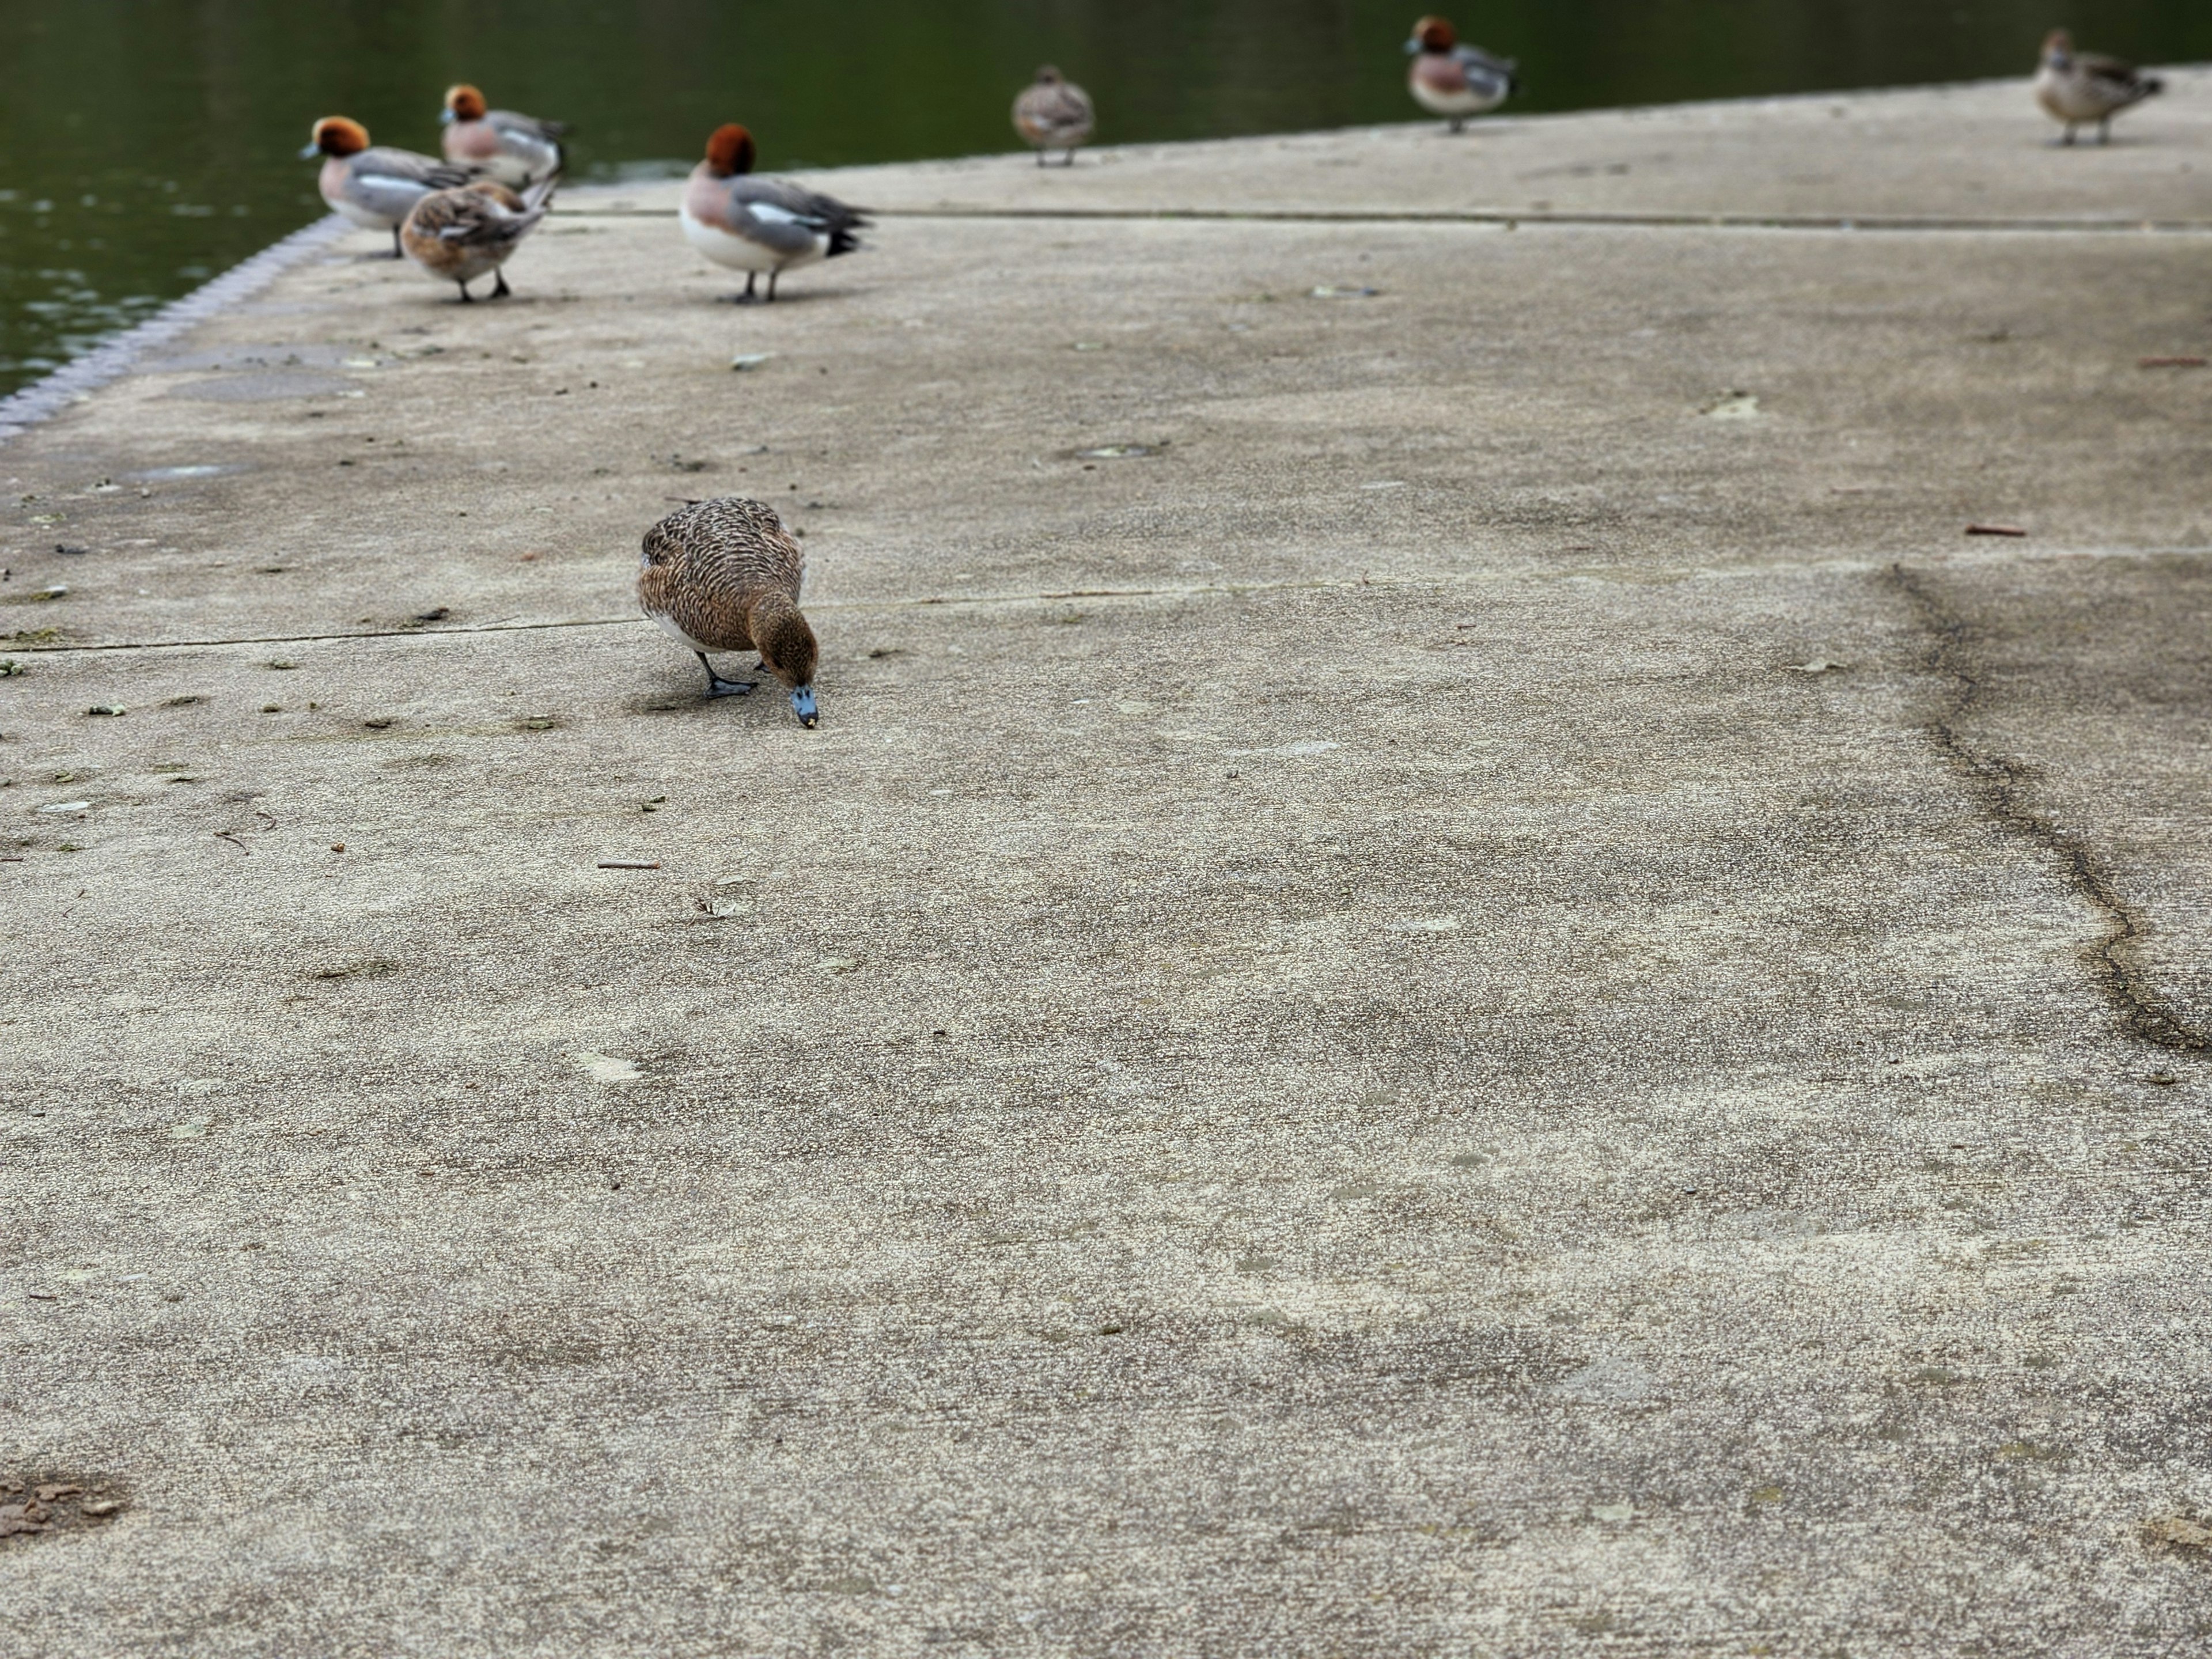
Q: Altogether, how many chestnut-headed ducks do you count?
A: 4